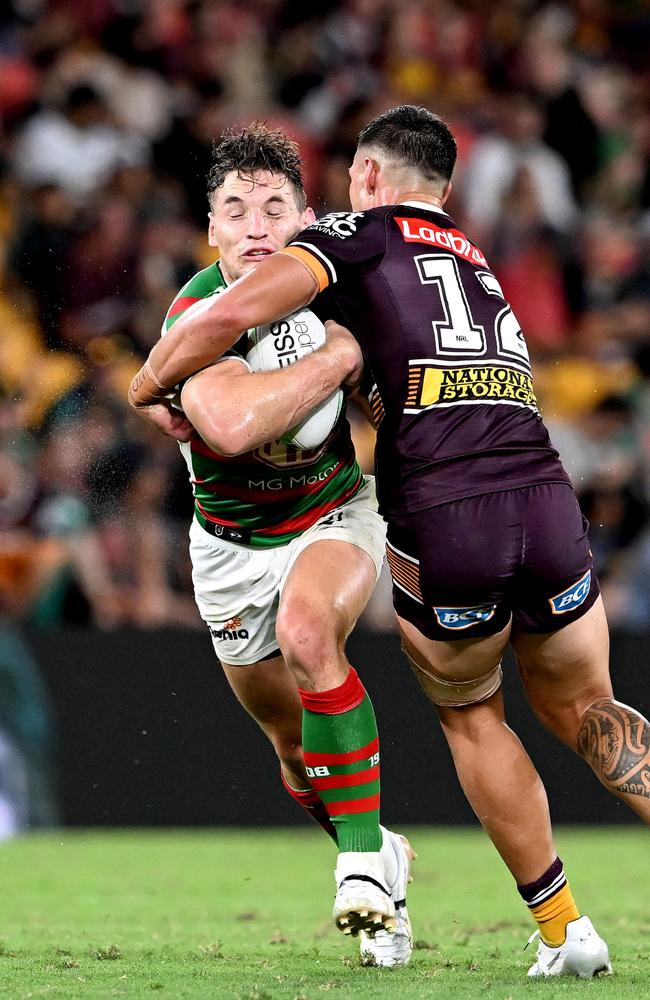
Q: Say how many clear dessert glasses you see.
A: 0